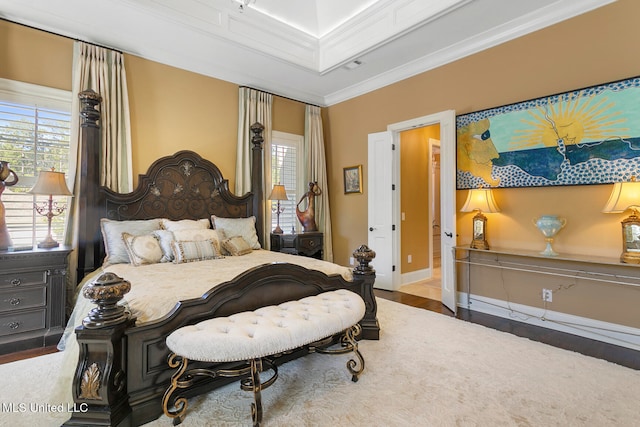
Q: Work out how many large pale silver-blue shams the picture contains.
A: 2